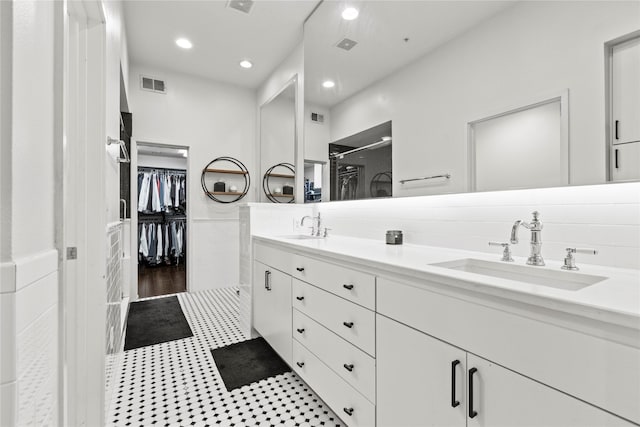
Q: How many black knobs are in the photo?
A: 8